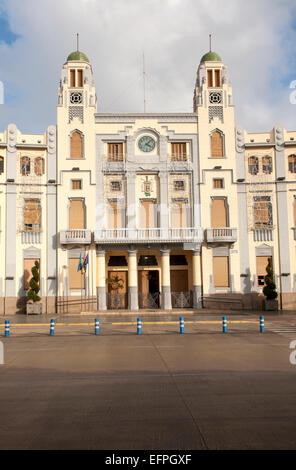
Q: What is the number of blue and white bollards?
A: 7